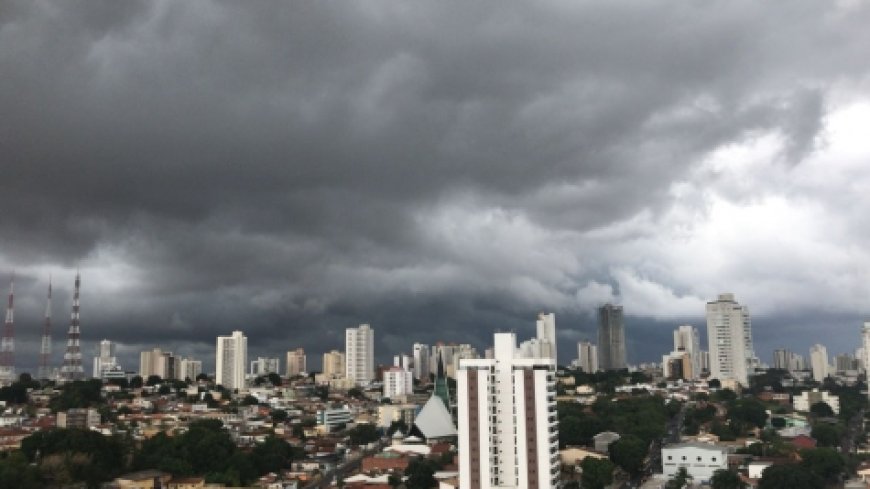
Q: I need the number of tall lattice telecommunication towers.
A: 3